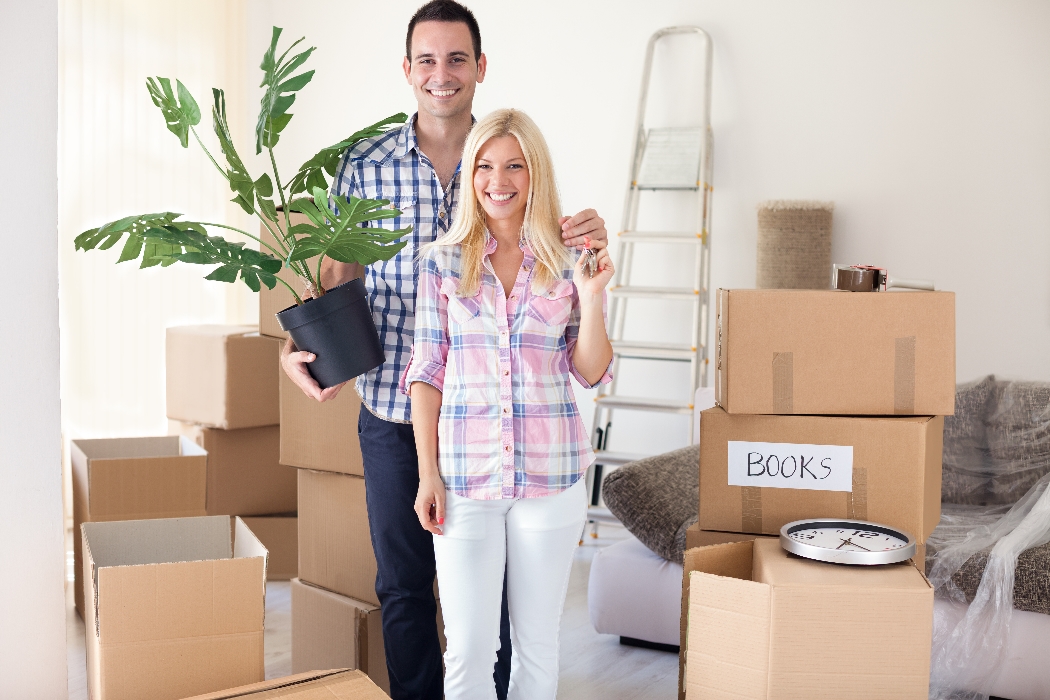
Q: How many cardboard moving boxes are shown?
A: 14